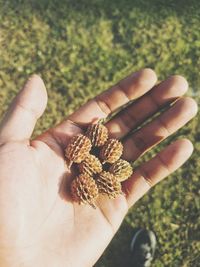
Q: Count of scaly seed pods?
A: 7